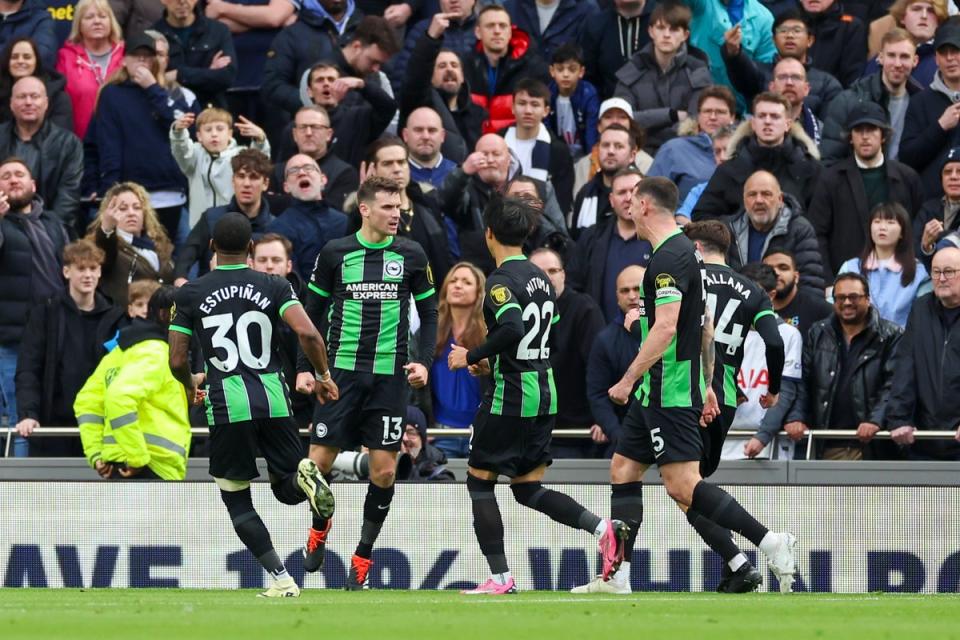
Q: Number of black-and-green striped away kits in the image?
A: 5